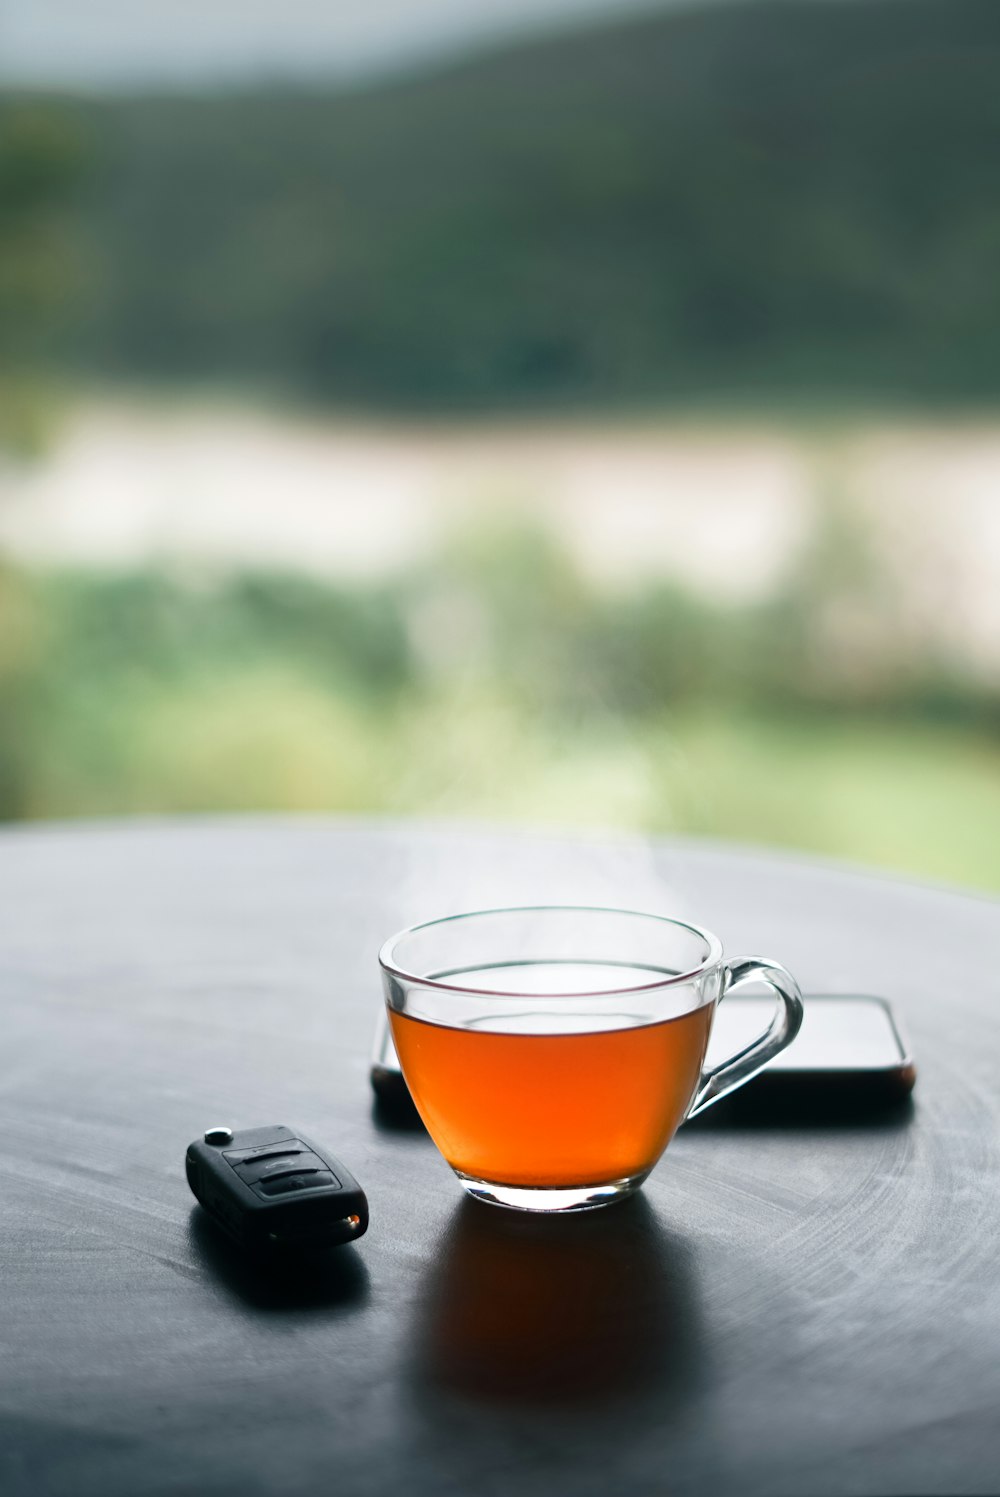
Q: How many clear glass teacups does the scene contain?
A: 1